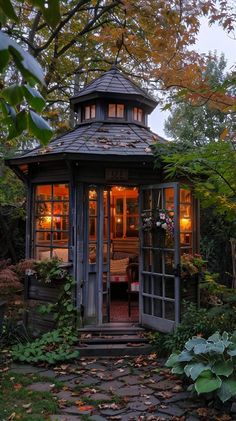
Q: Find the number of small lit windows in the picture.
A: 3